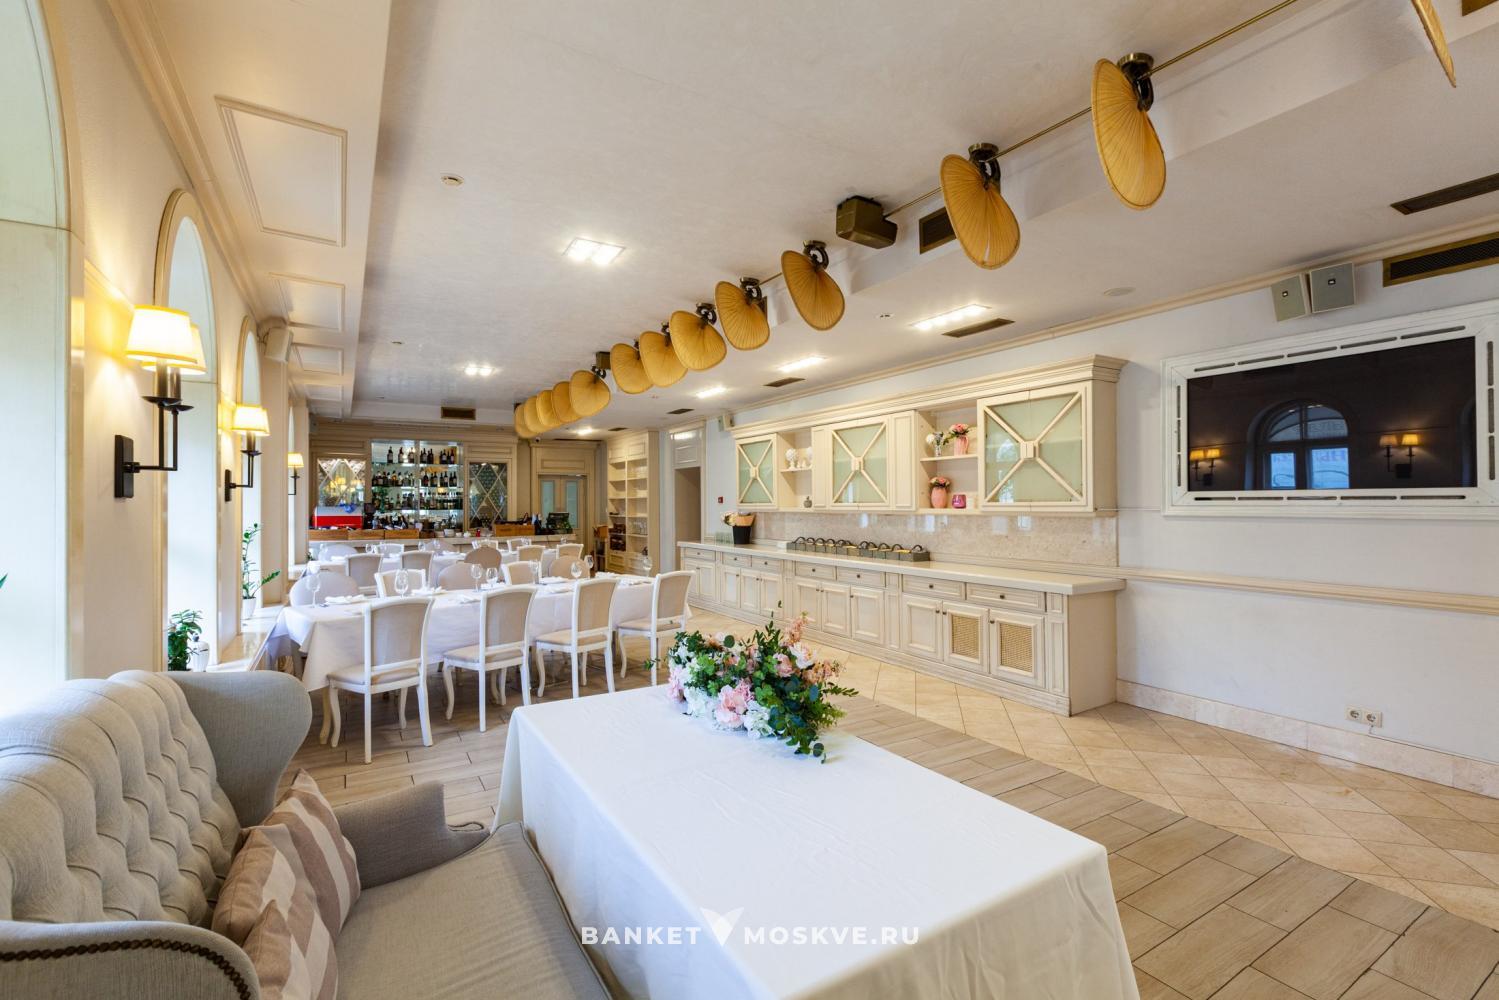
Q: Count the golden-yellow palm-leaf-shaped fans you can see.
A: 13